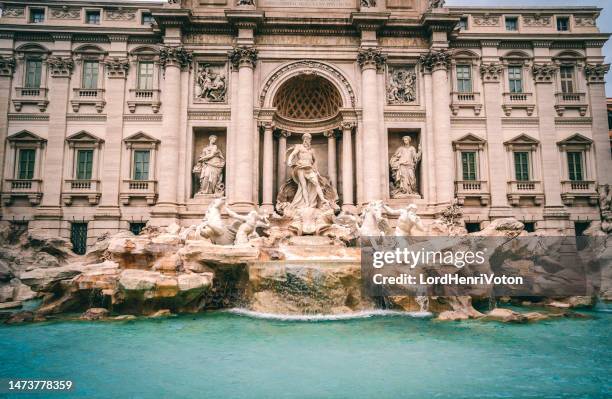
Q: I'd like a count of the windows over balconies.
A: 12